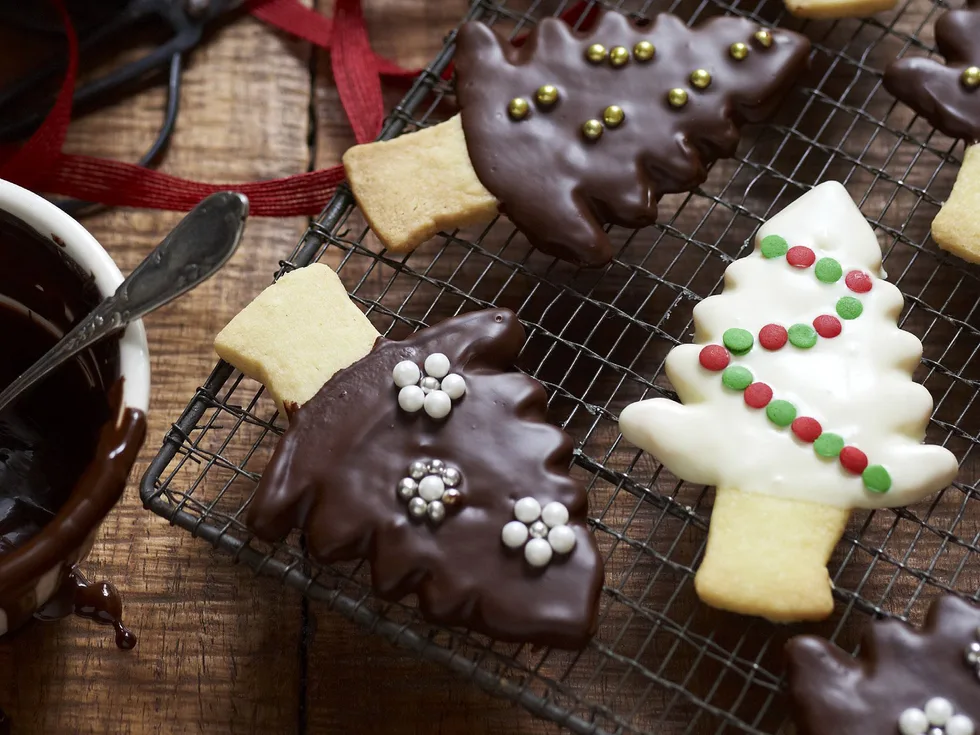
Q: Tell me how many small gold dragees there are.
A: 12